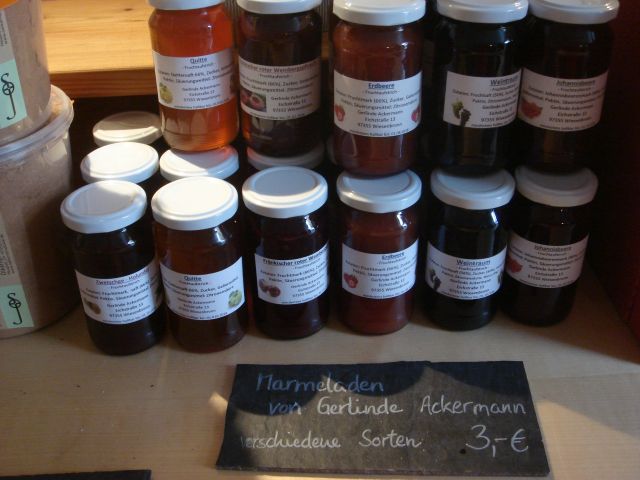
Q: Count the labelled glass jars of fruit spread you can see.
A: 11